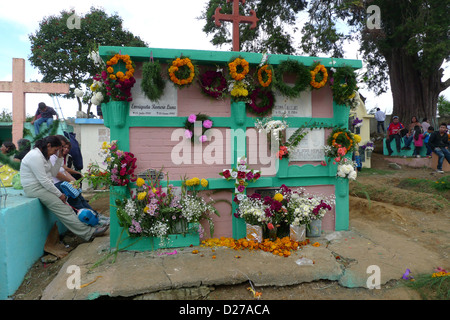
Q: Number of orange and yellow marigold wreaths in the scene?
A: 6